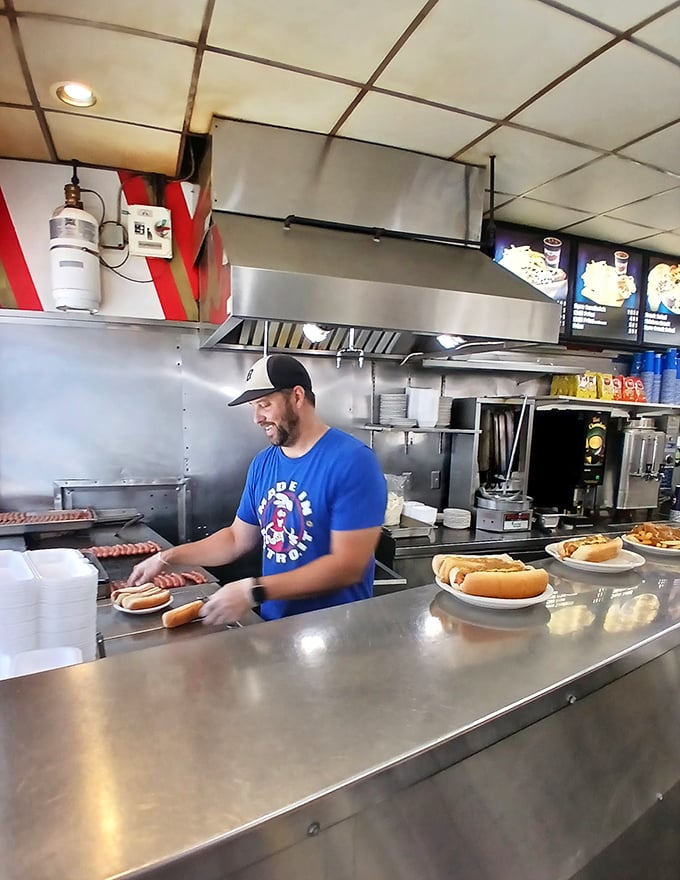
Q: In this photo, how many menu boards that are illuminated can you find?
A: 3